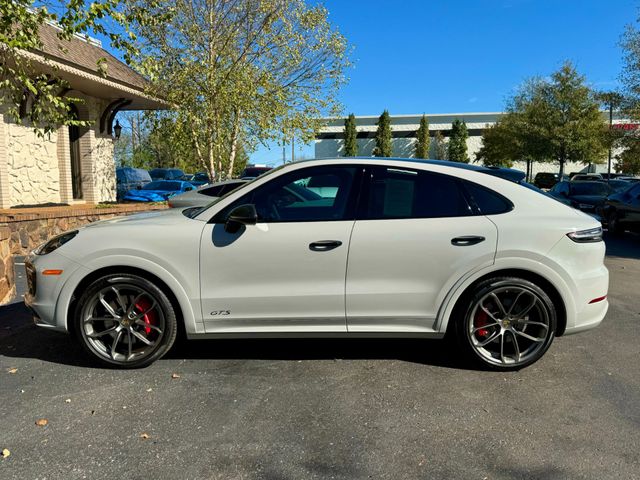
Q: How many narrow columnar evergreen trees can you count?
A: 4